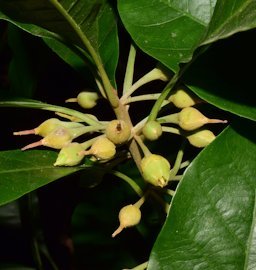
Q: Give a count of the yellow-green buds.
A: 12